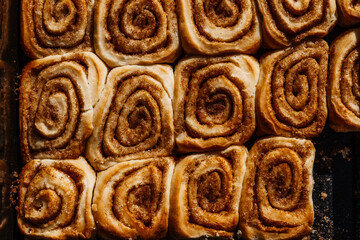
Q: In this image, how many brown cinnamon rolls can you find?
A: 14